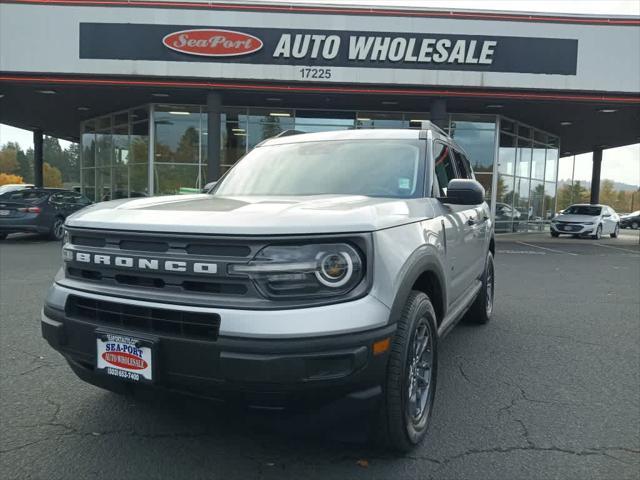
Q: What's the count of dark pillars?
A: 4